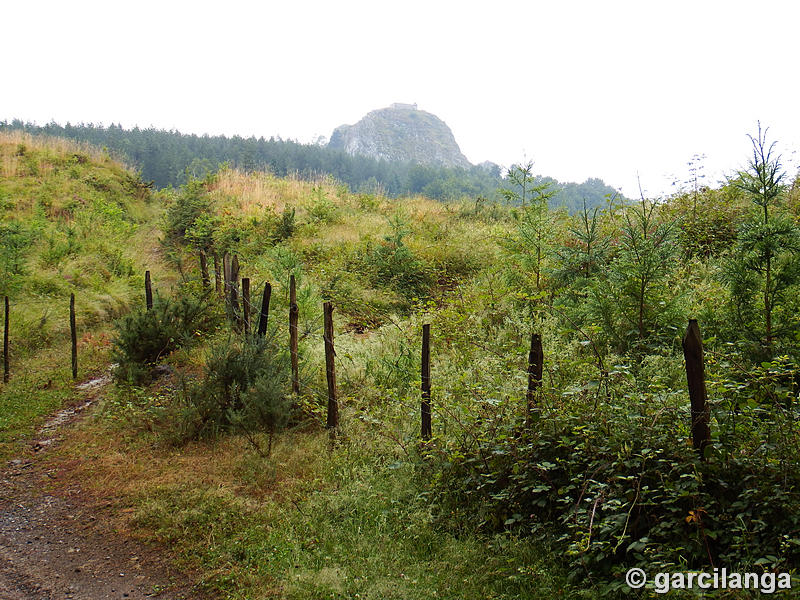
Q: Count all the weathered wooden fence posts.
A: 14